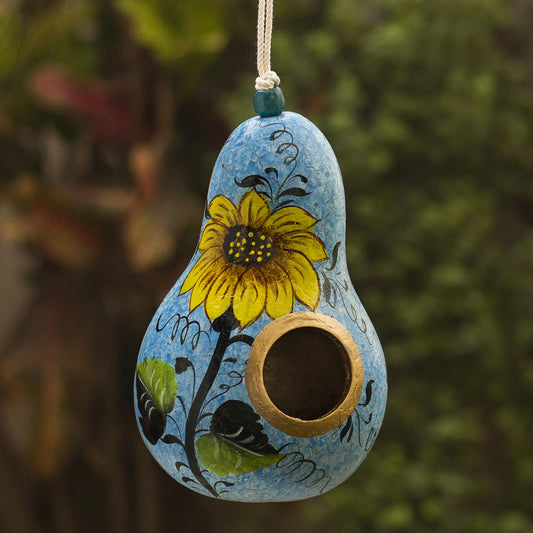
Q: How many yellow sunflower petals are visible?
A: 11